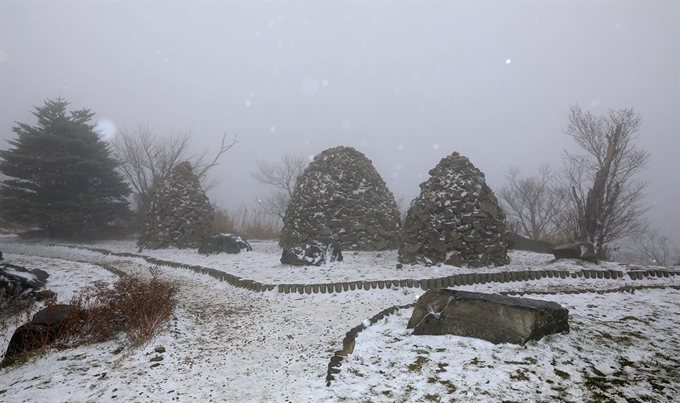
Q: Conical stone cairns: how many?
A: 3